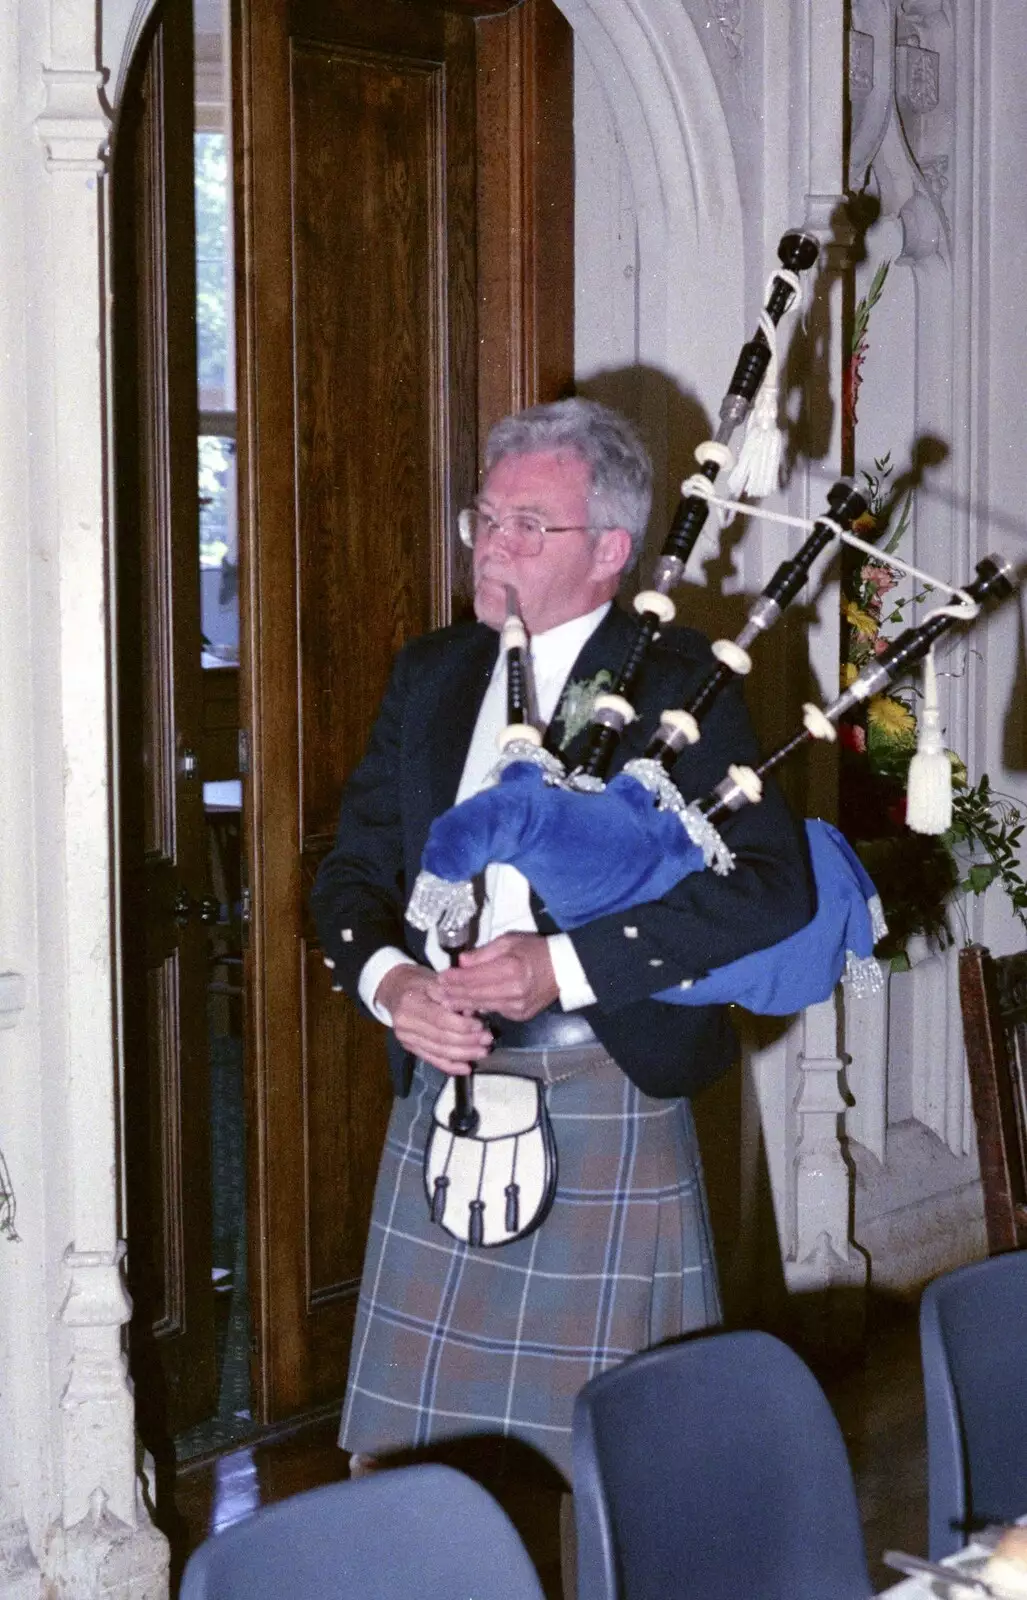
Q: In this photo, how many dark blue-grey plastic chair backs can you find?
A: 3